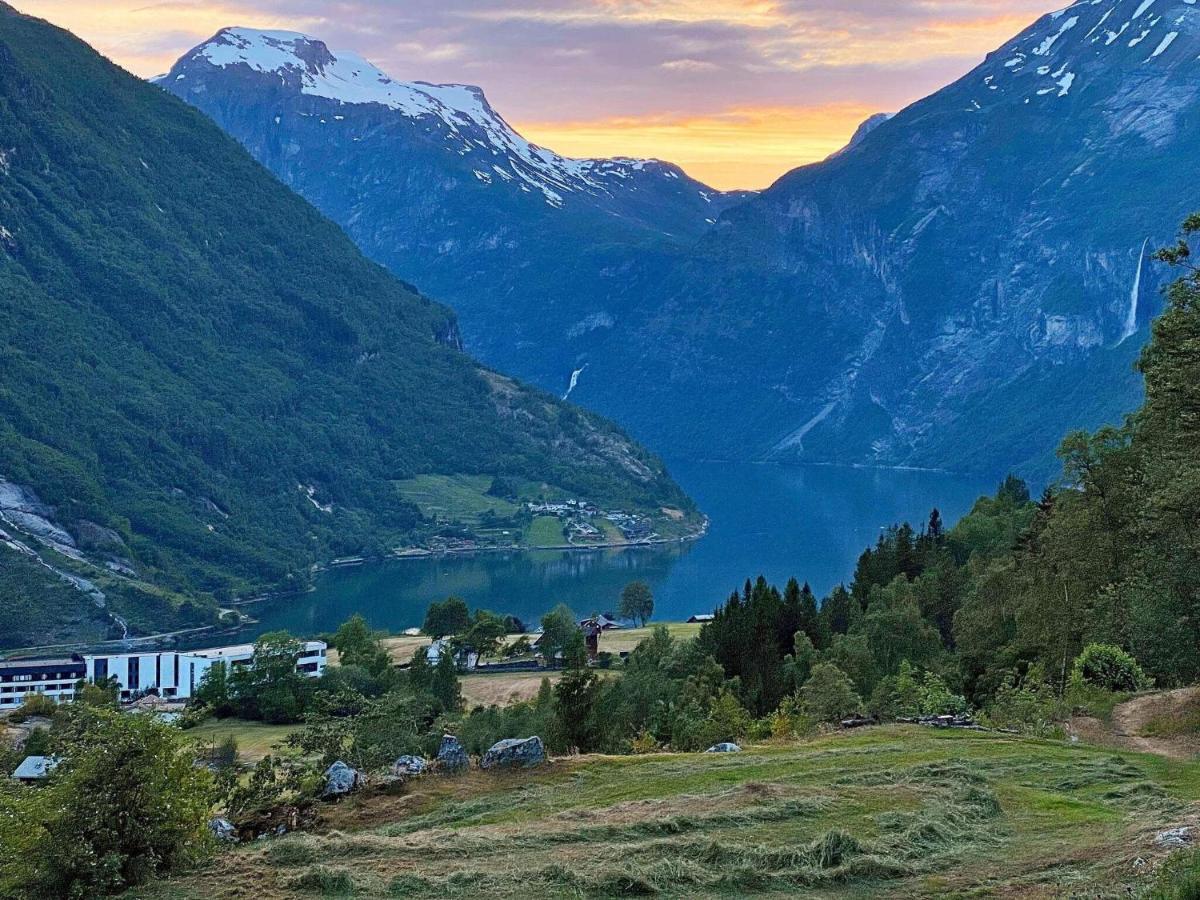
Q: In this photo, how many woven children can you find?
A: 0